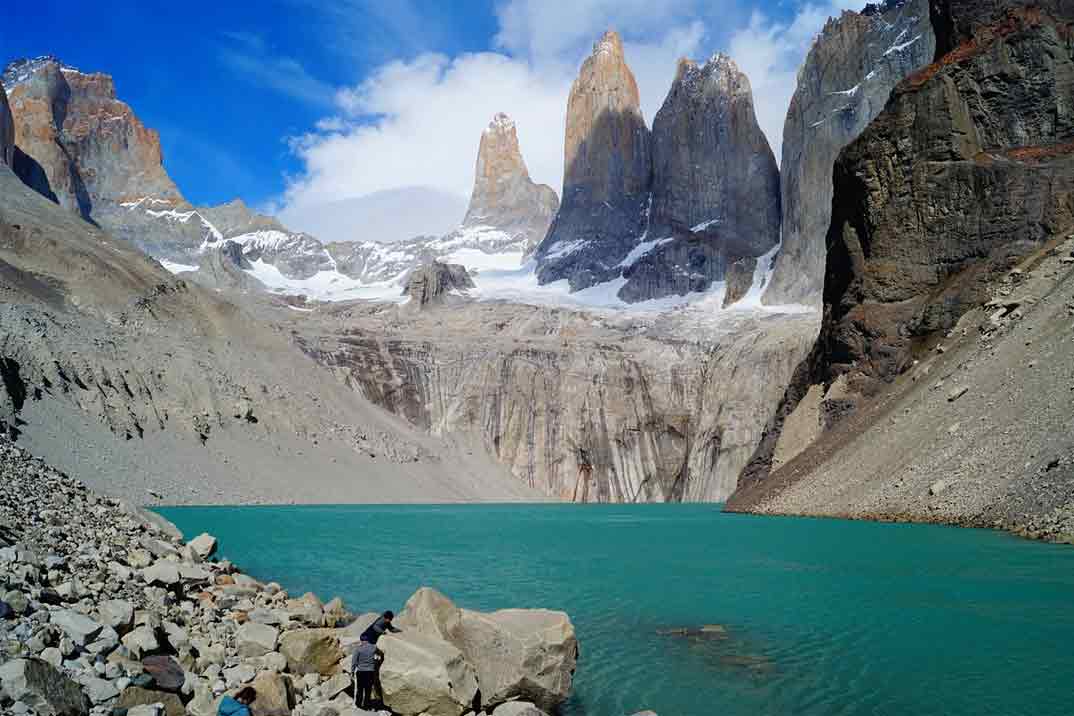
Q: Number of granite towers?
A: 3